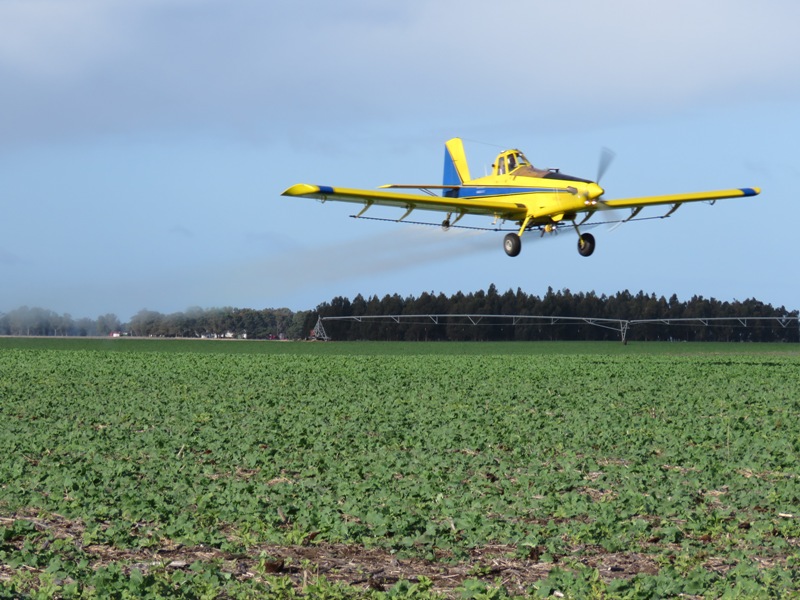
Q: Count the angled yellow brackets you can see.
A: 6